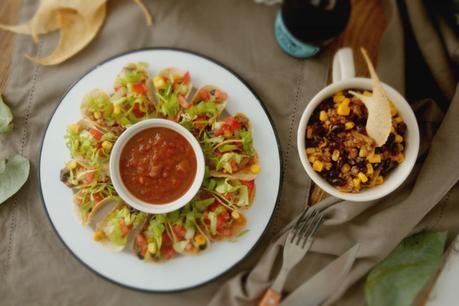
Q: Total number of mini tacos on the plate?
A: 14